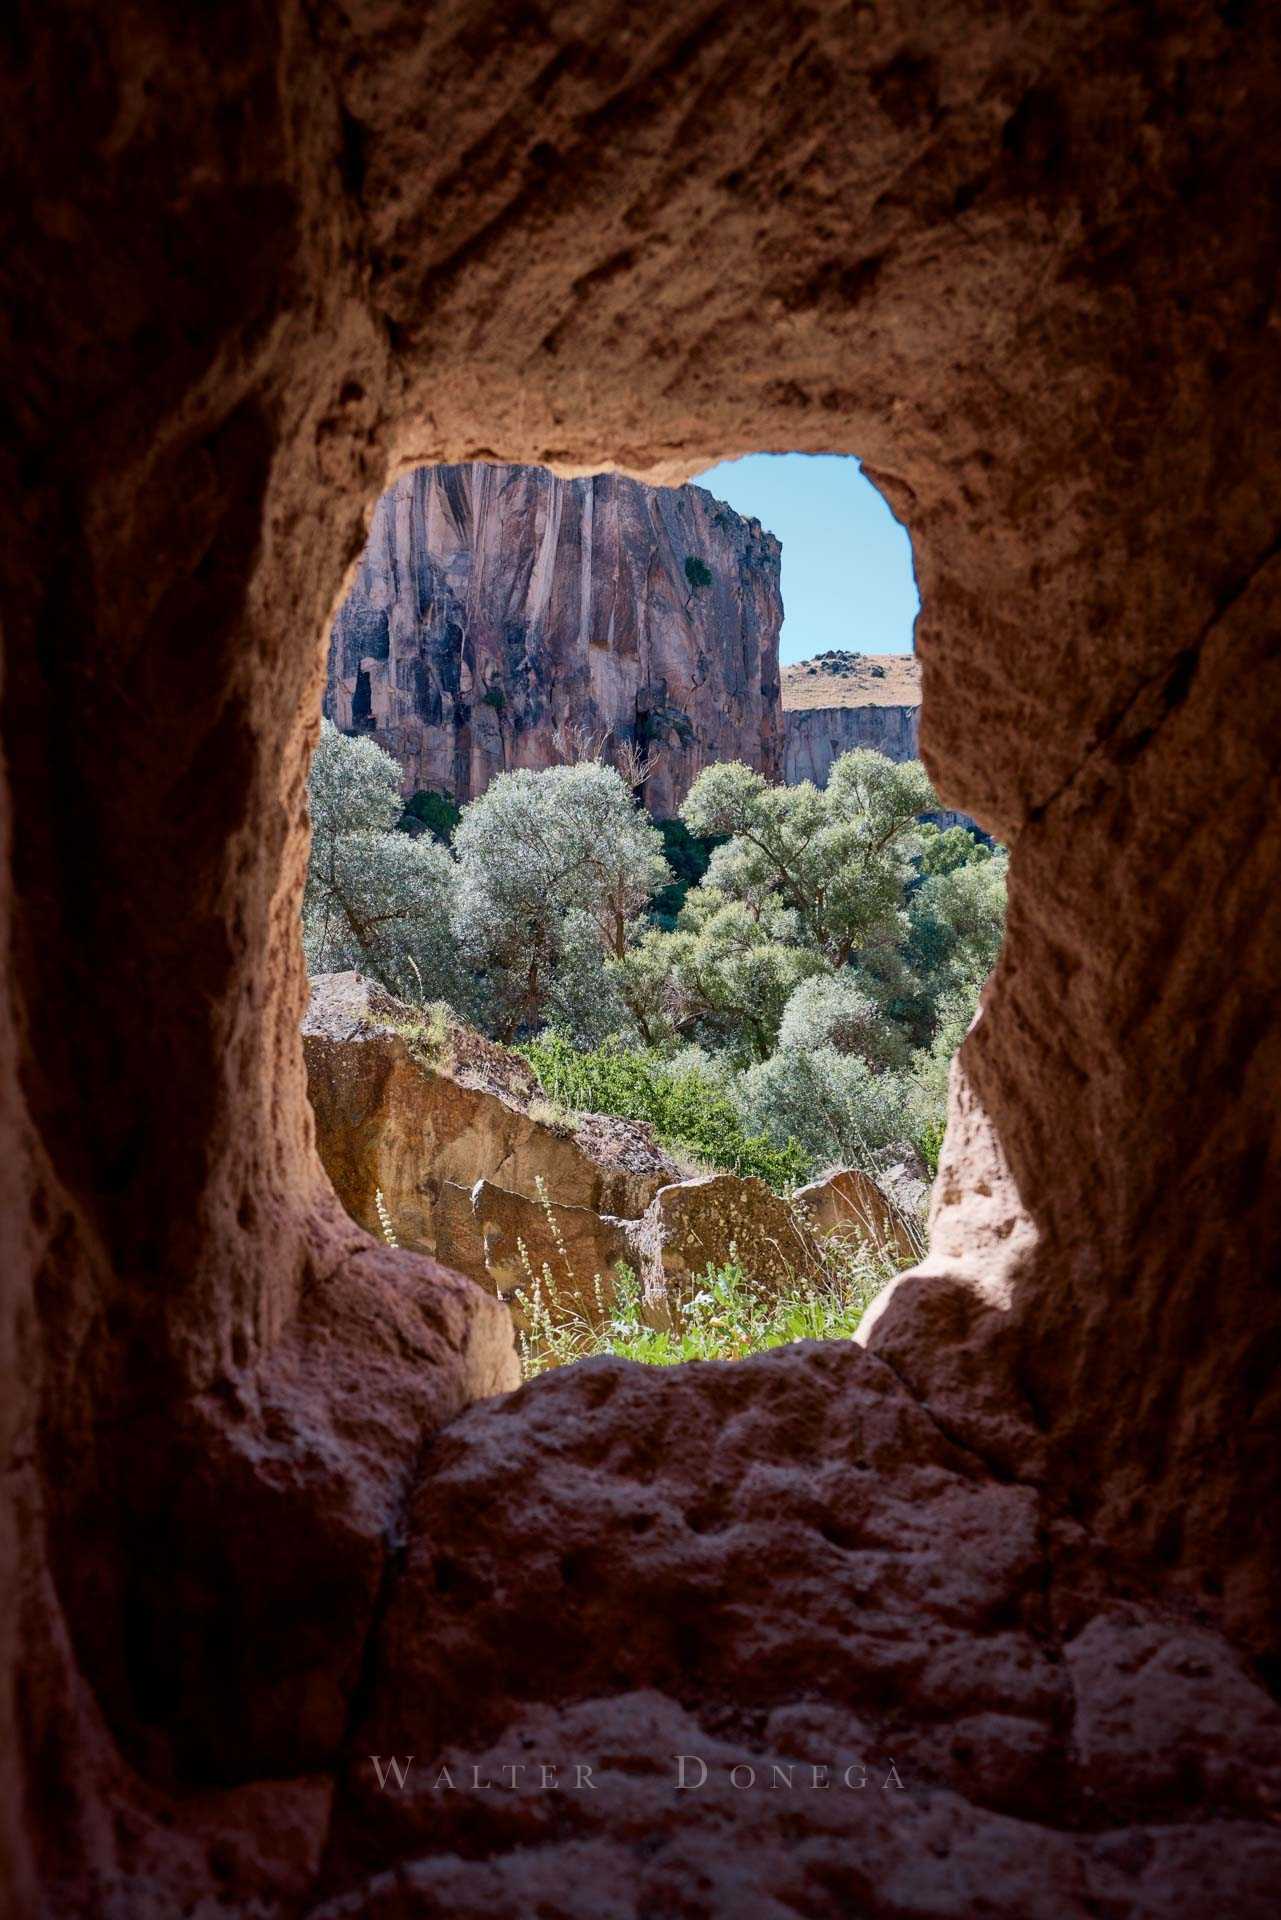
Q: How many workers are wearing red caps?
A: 0